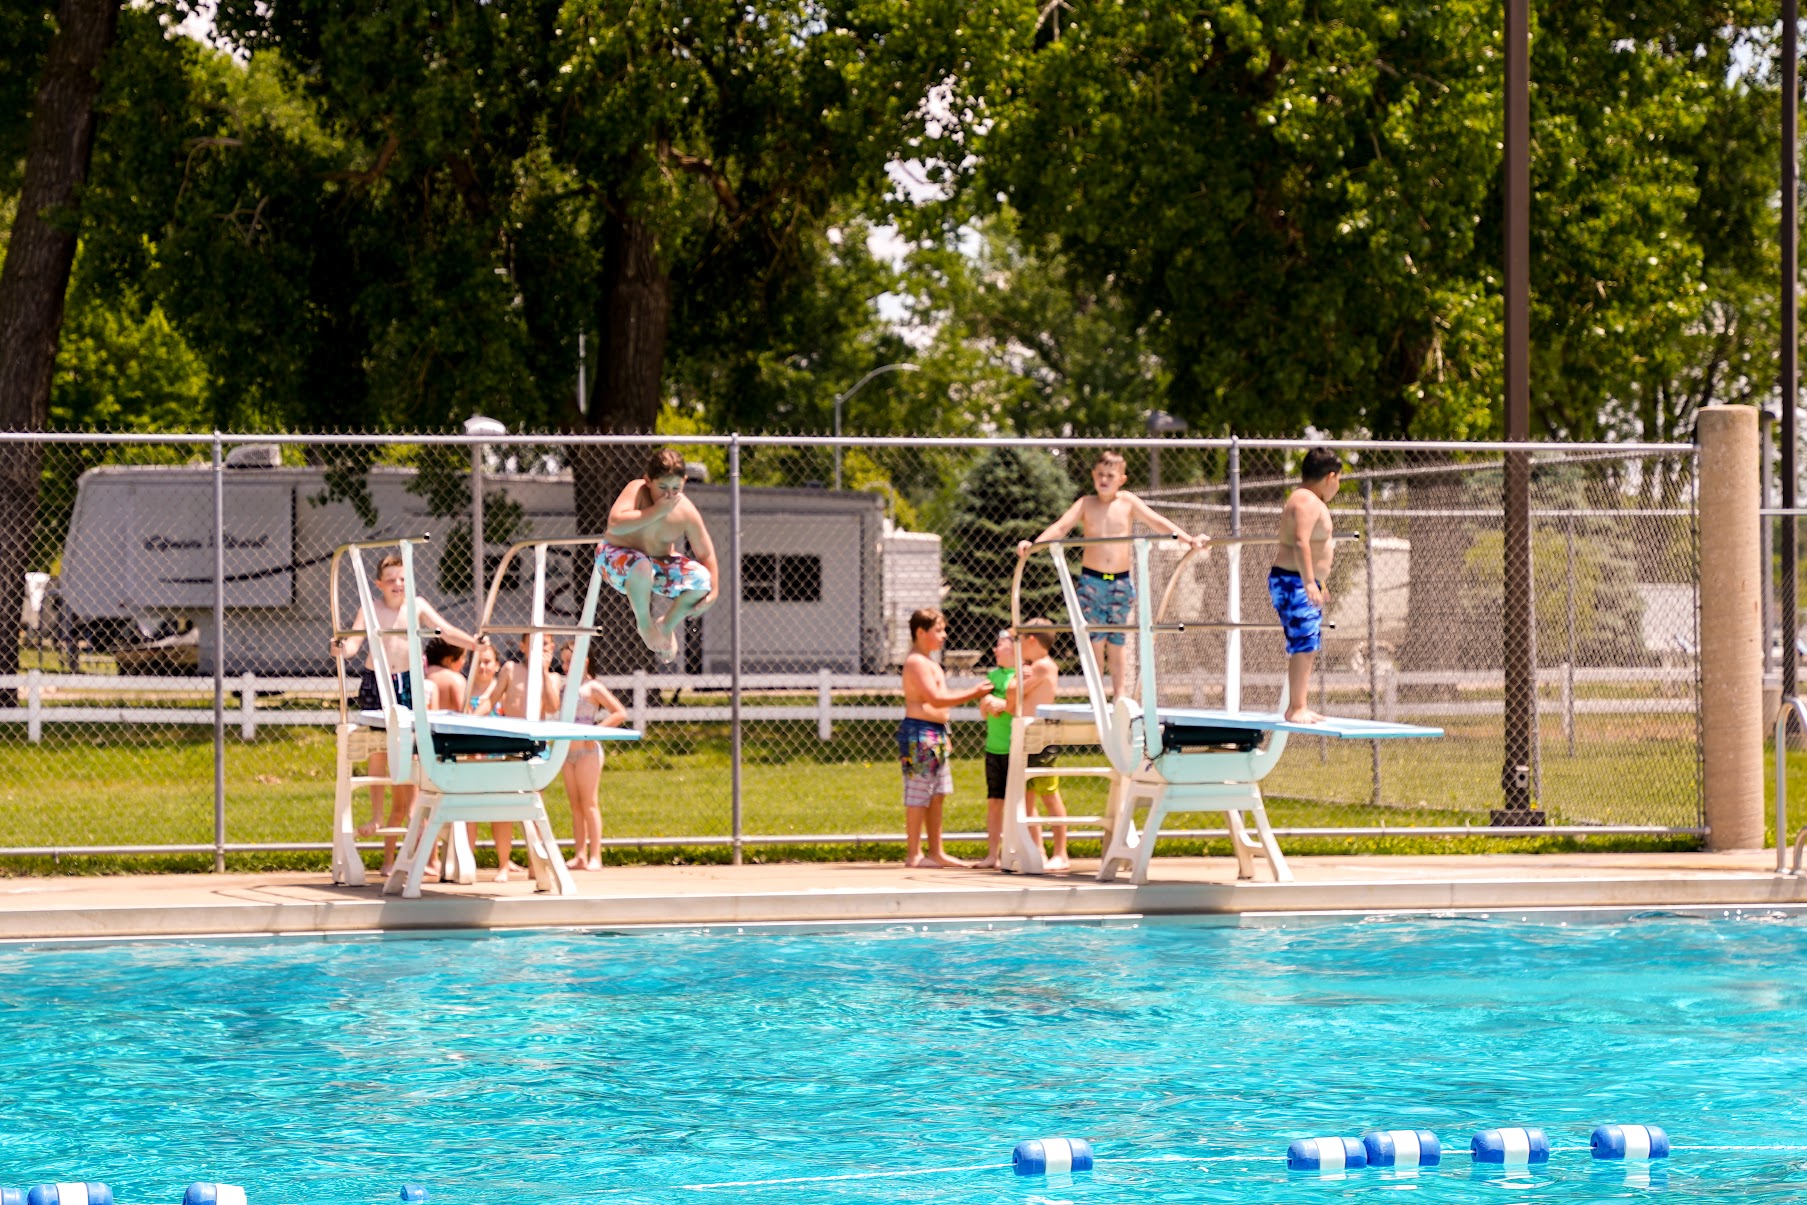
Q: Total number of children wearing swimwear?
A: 11